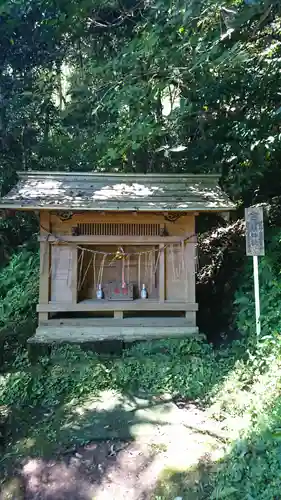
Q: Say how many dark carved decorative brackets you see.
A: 2